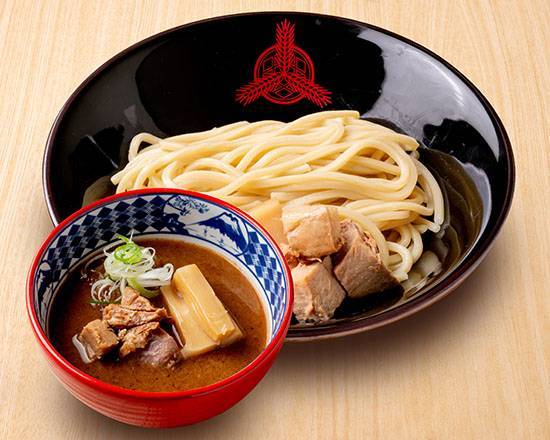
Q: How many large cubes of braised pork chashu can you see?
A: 3